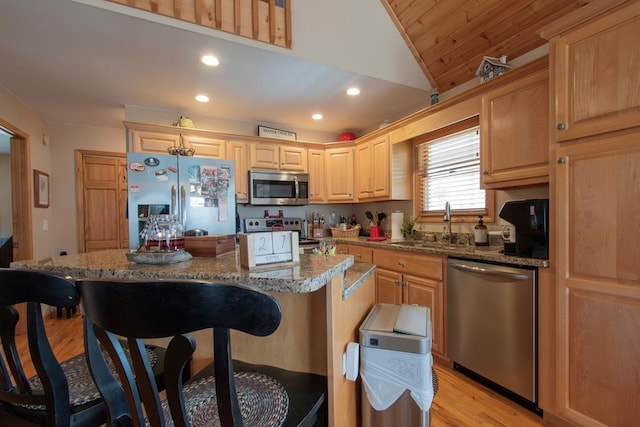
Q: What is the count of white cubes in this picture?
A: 2